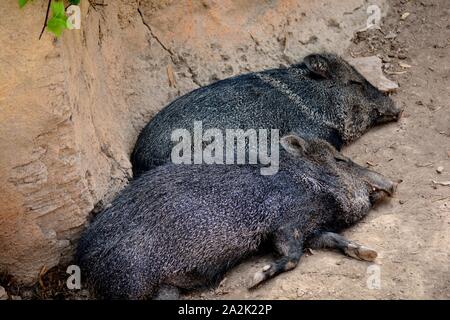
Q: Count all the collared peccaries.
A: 2